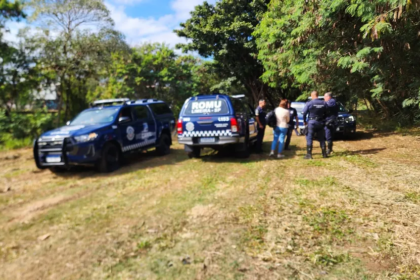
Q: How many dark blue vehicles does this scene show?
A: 3